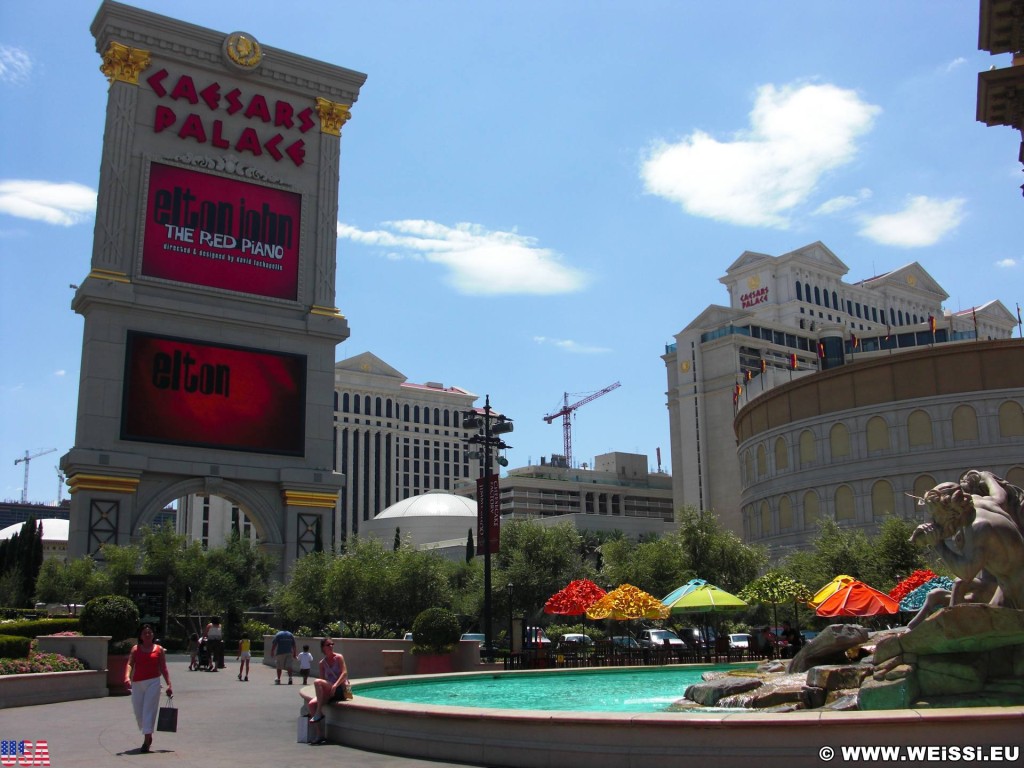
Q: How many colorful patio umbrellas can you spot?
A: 9